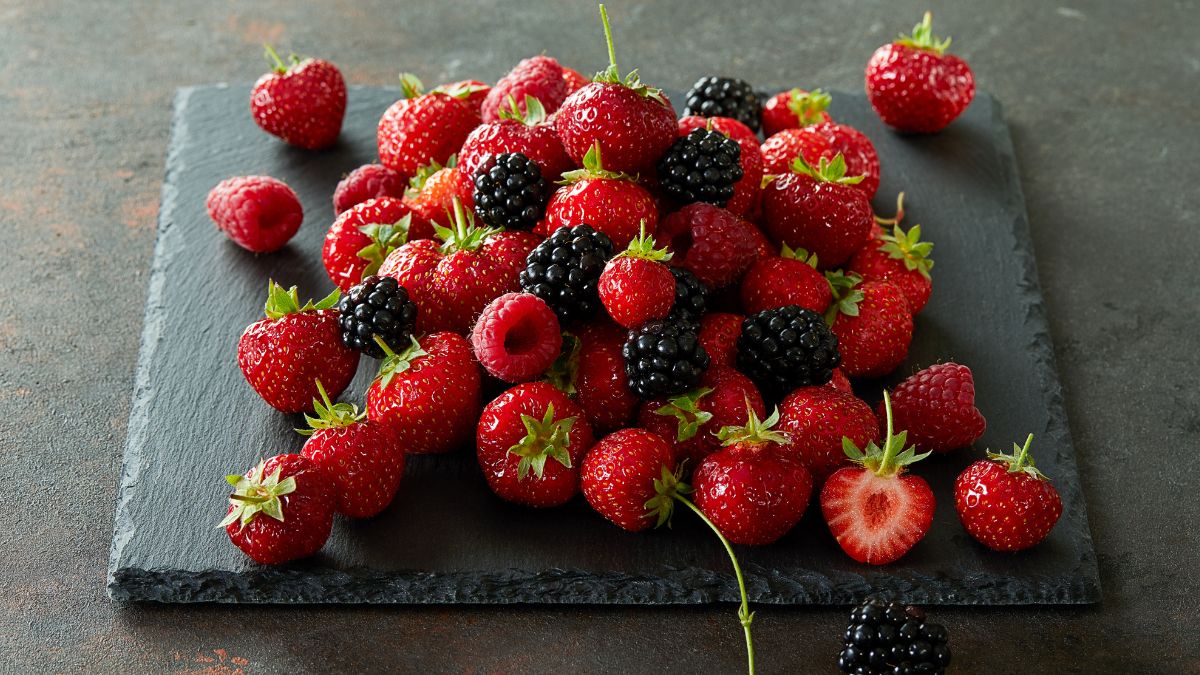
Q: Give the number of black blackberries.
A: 9